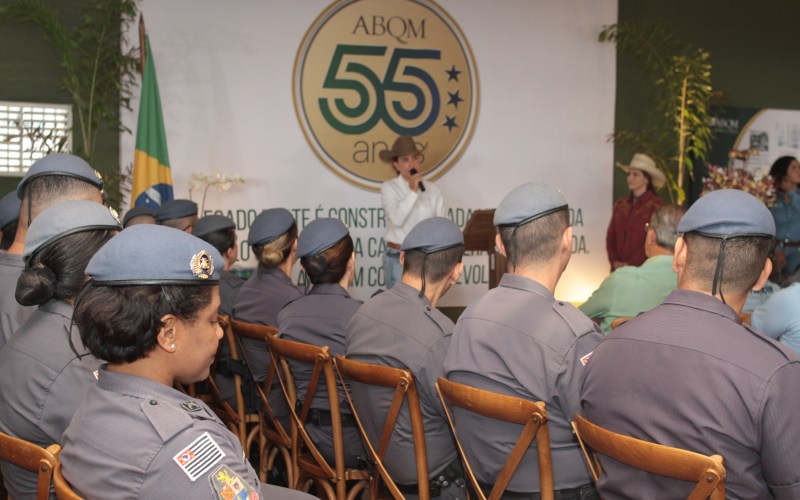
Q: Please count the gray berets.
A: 12